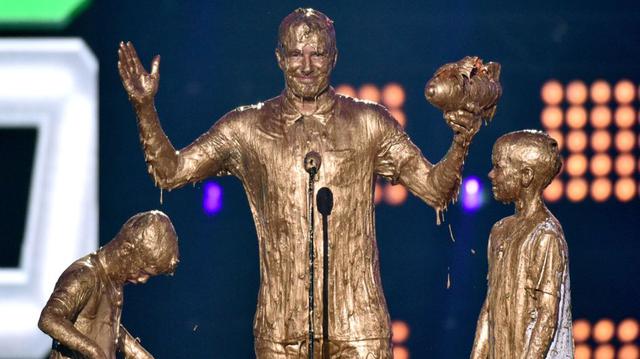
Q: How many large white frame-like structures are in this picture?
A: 1